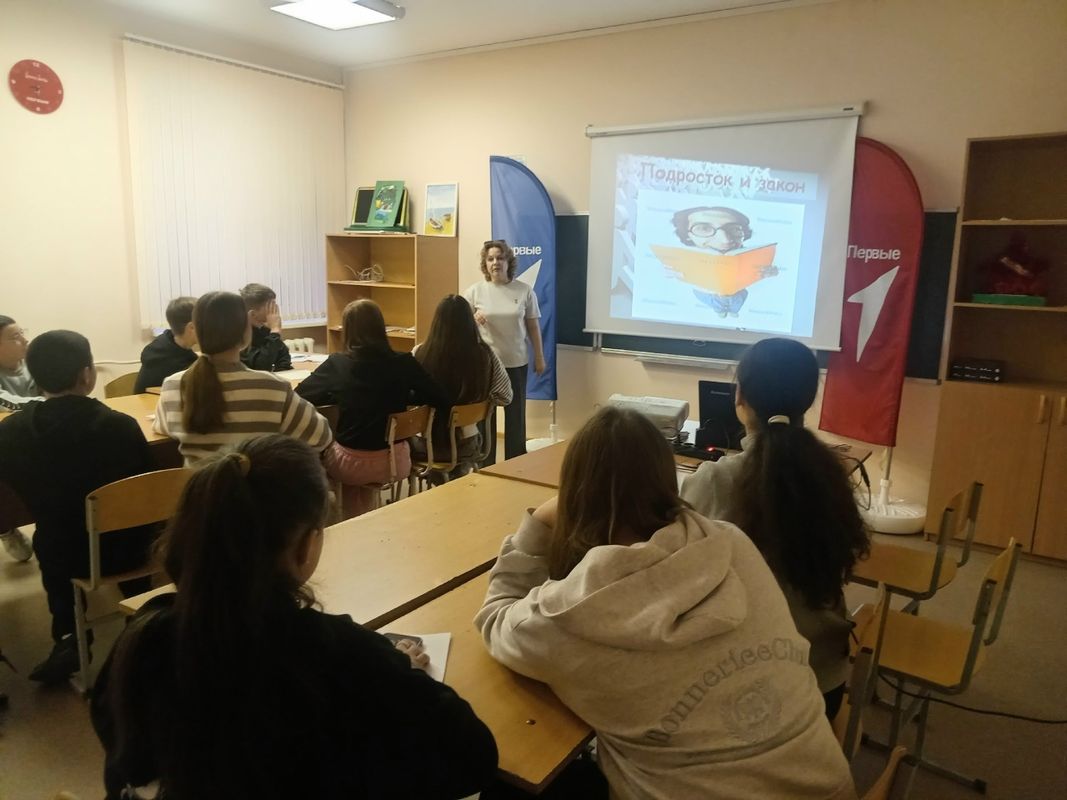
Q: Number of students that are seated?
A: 10